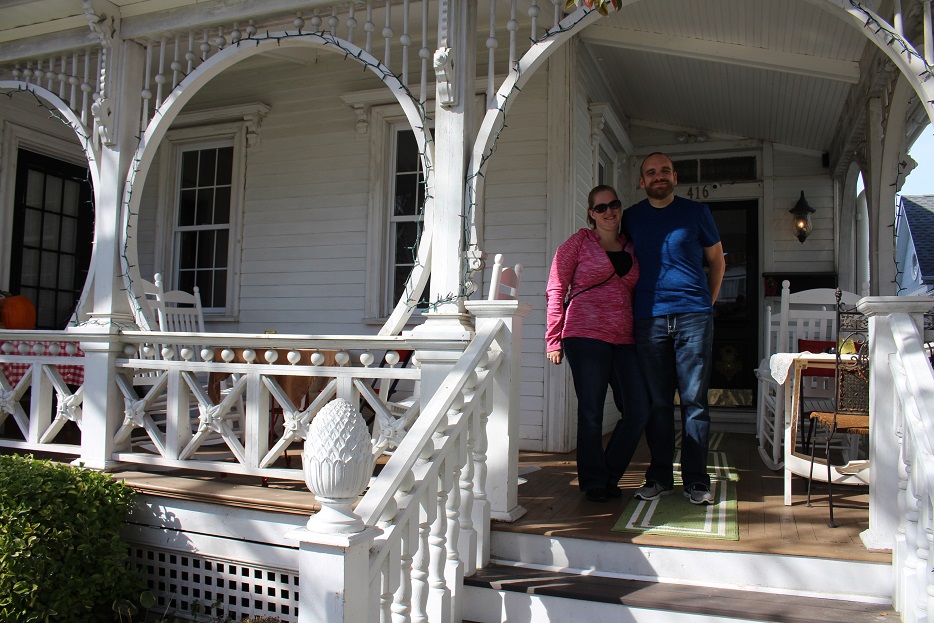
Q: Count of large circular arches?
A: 3